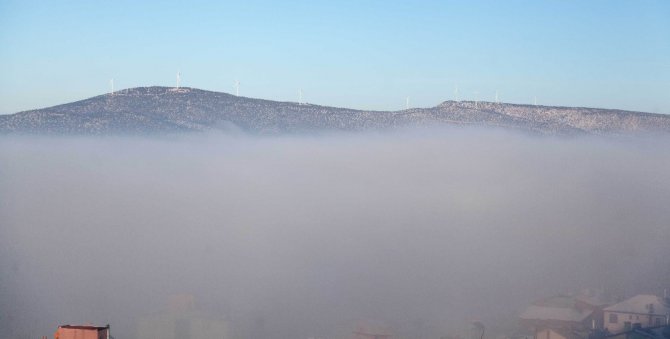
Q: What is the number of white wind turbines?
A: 9